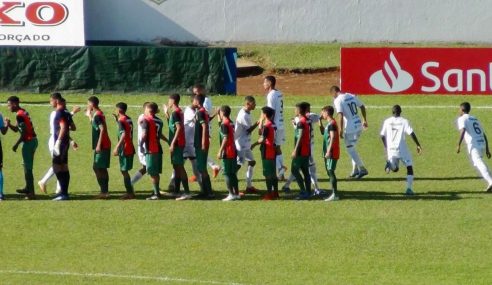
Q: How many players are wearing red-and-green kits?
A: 10